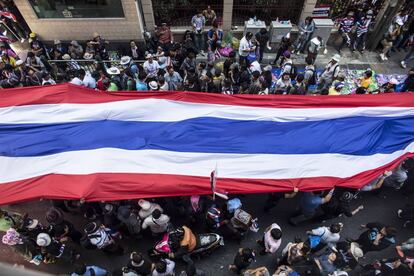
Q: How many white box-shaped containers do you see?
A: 3